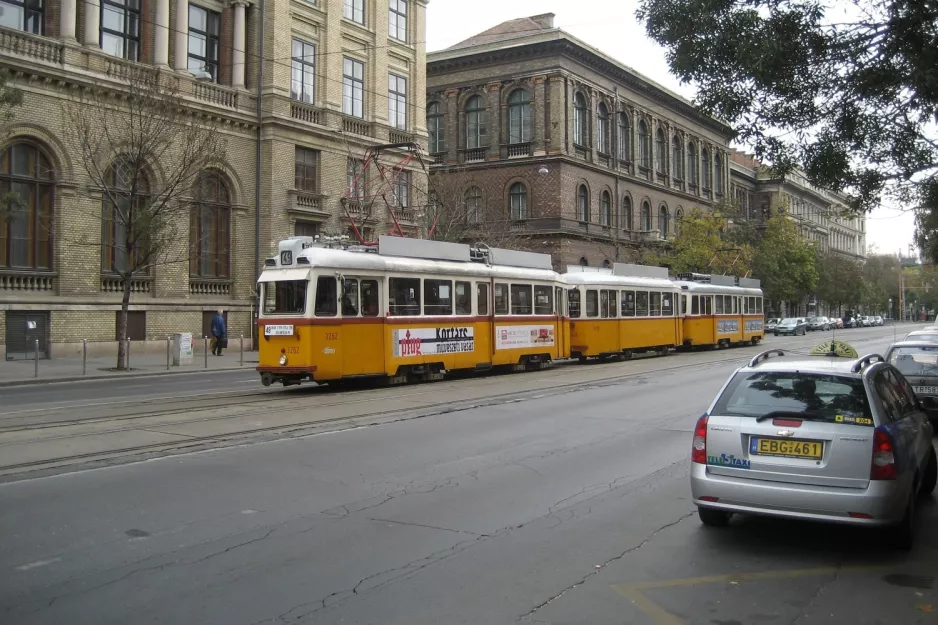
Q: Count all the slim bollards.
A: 6